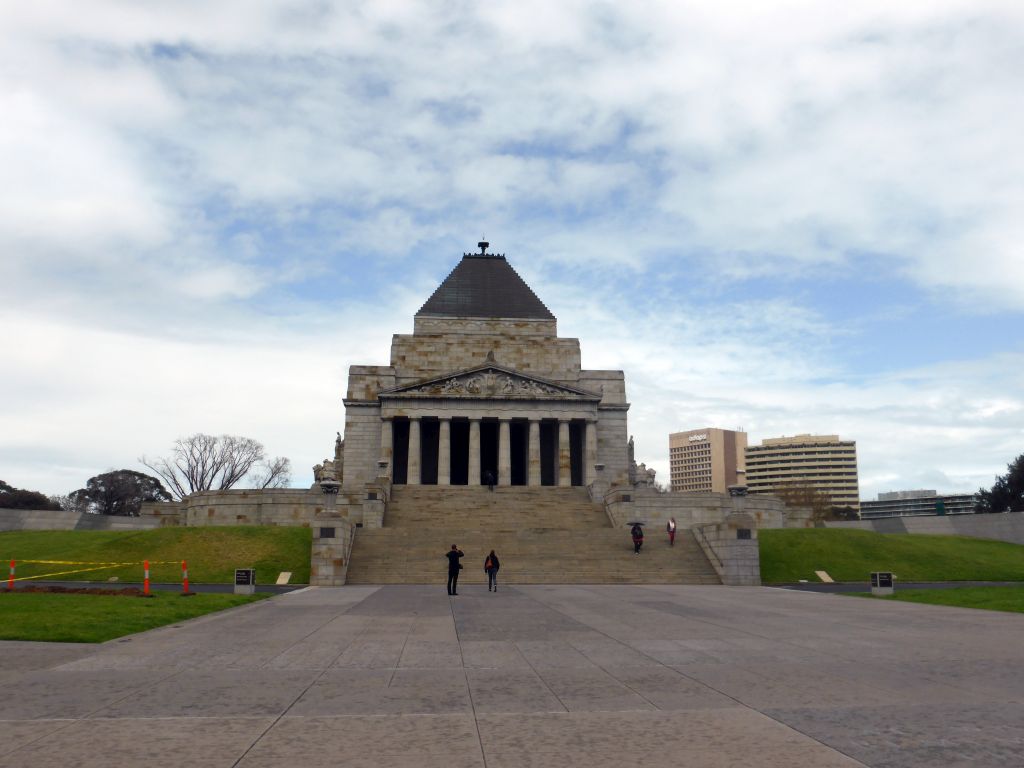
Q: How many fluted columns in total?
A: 8